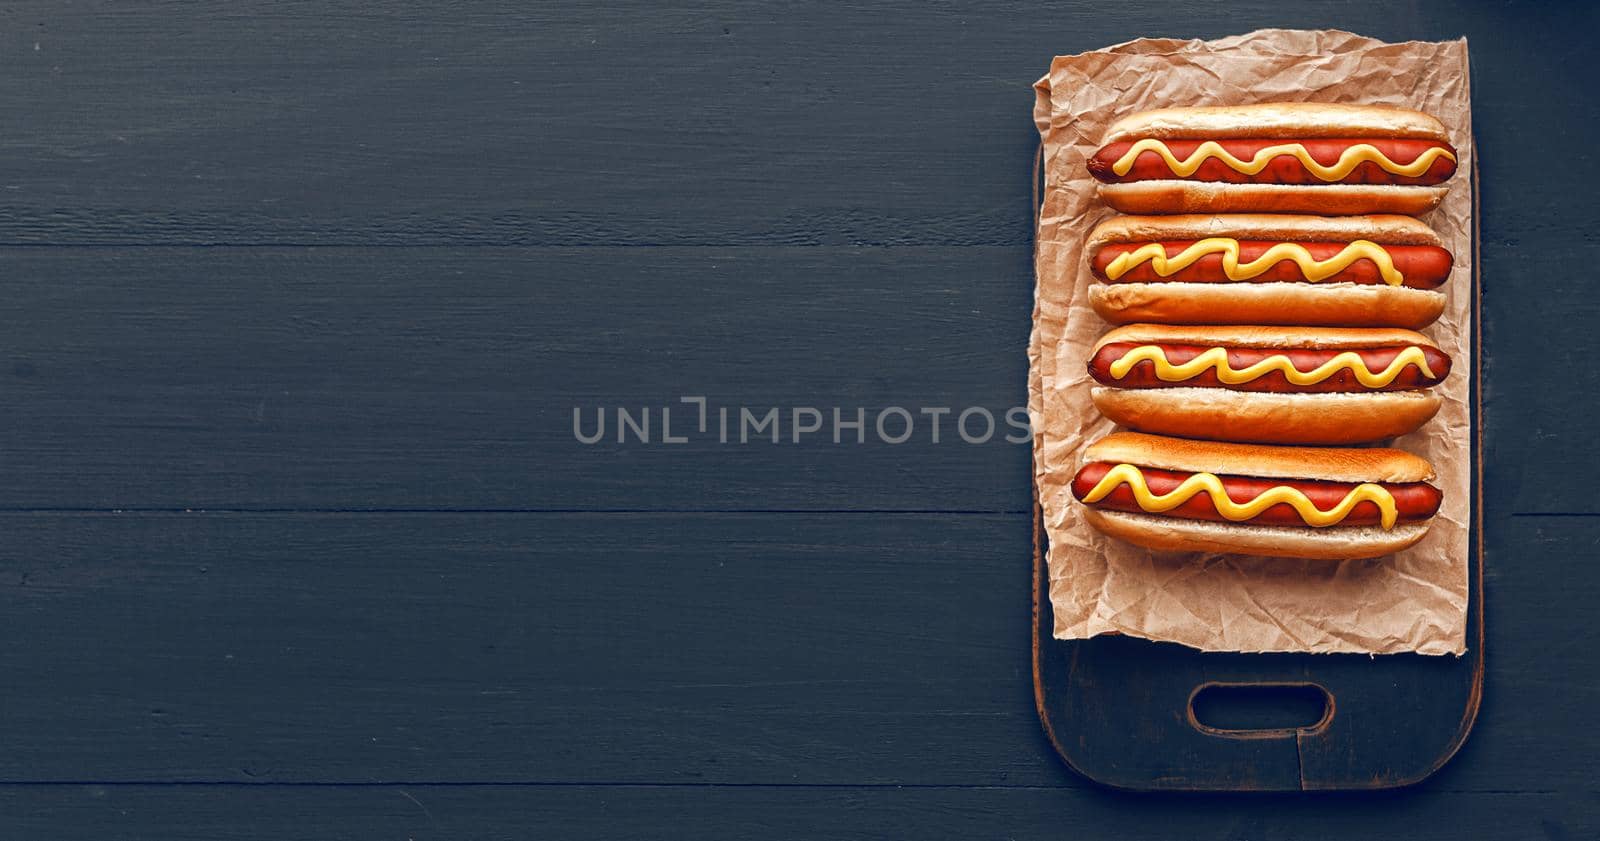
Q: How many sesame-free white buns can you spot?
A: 4